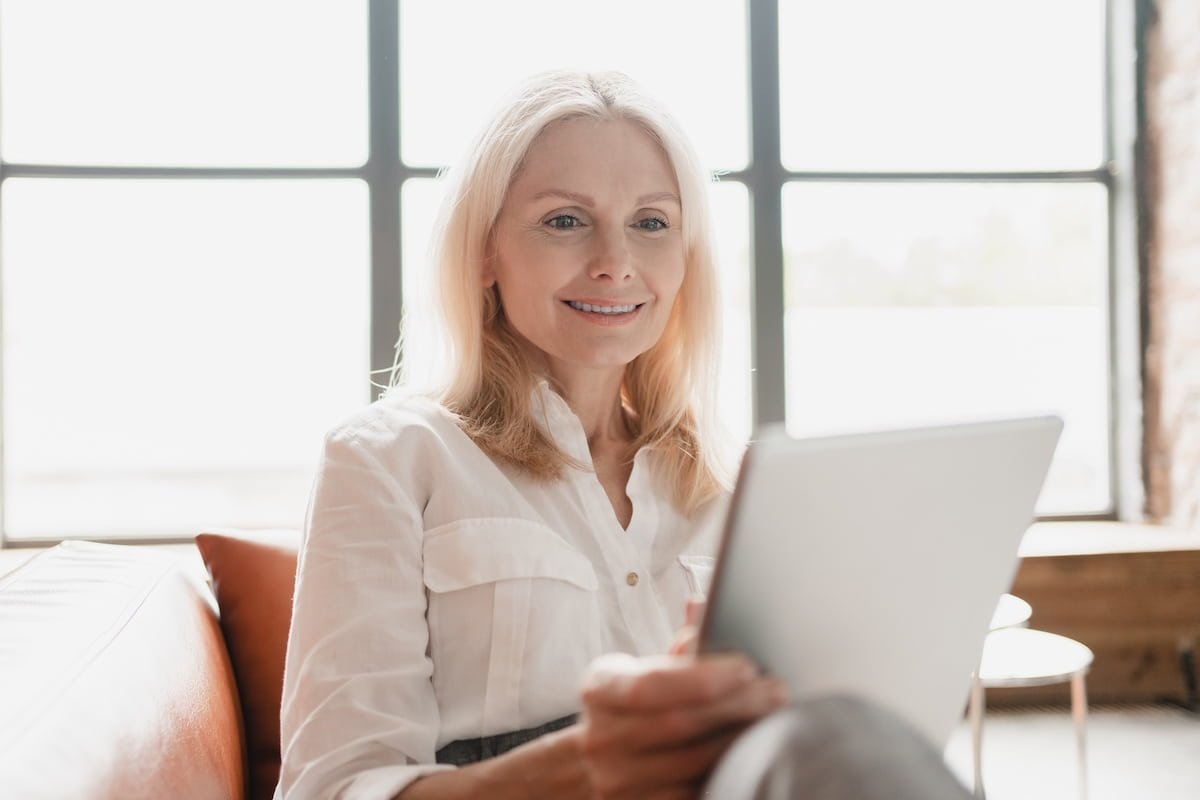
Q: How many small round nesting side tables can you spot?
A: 2